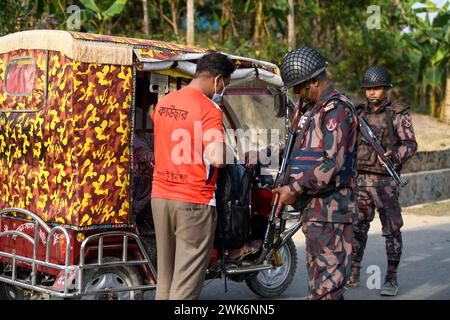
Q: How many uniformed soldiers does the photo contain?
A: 2